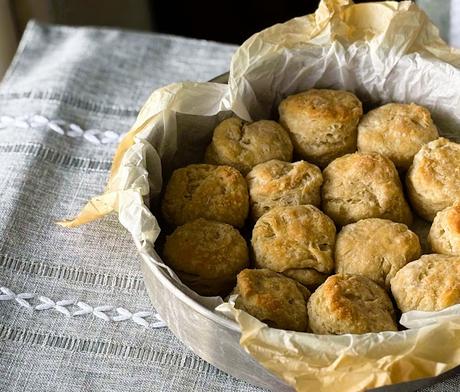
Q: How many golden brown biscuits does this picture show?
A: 14